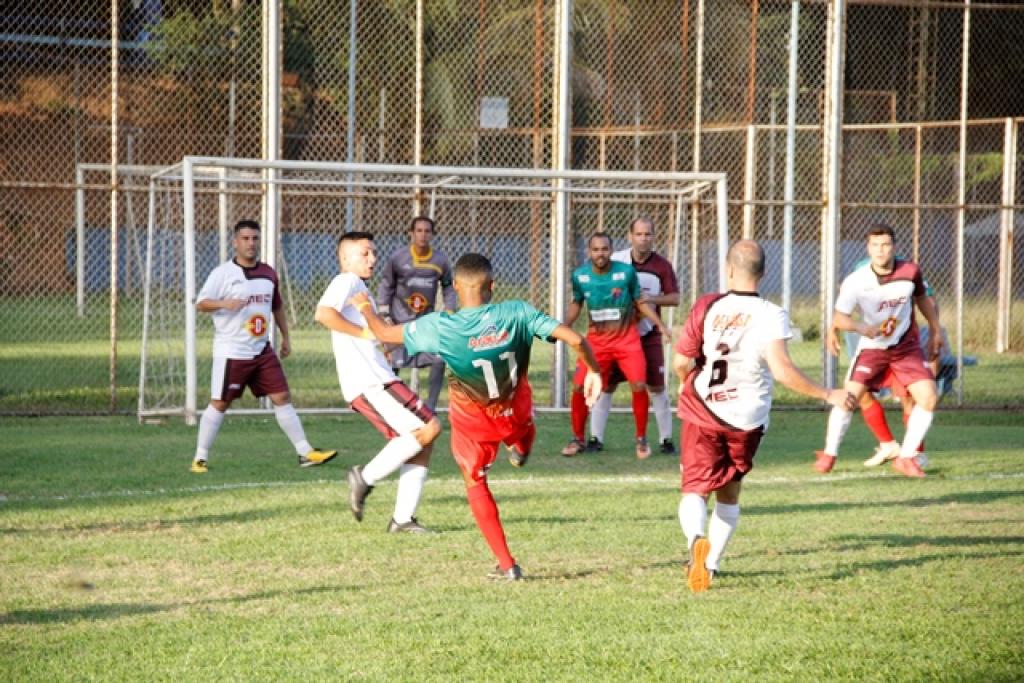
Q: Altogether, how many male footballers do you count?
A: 9